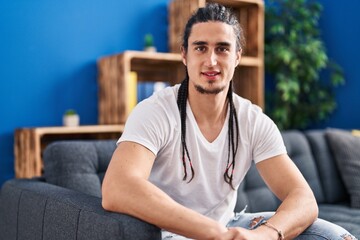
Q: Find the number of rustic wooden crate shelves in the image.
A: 3